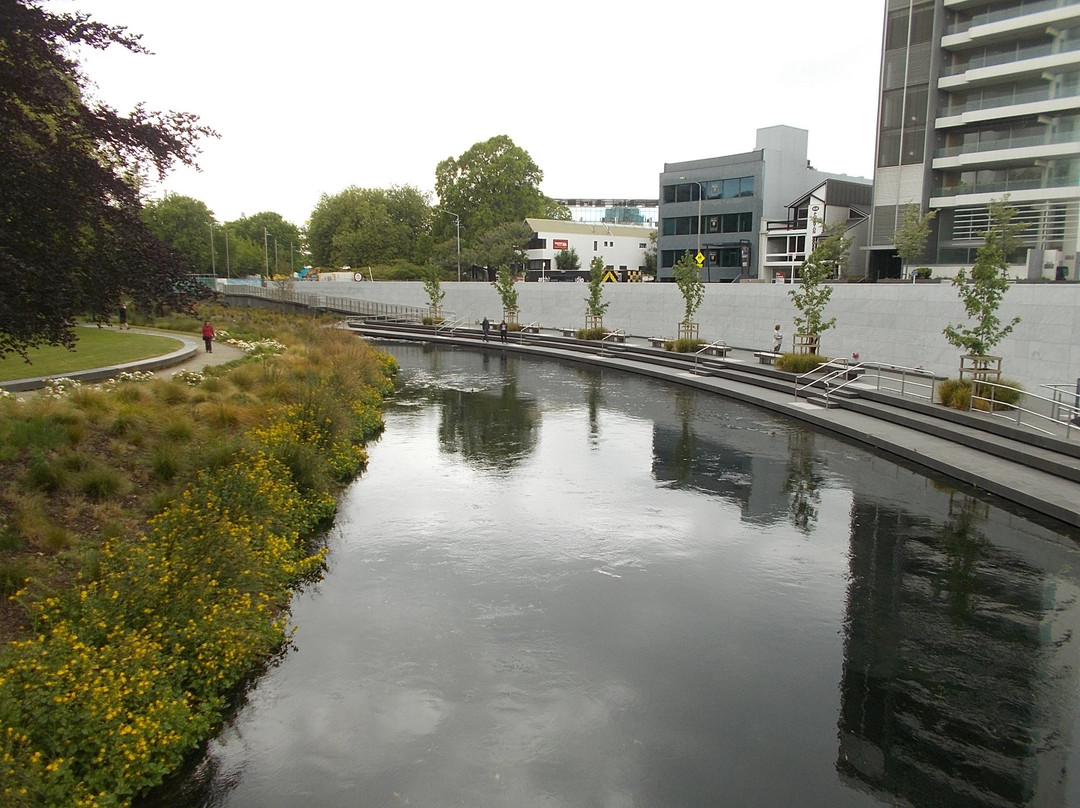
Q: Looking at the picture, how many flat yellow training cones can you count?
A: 0